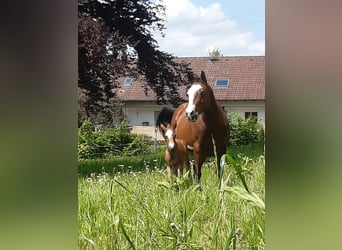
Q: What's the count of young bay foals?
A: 1